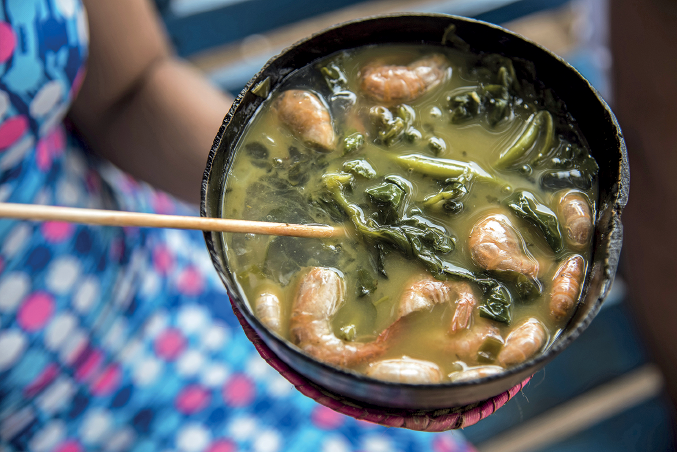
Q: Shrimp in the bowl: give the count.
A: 12